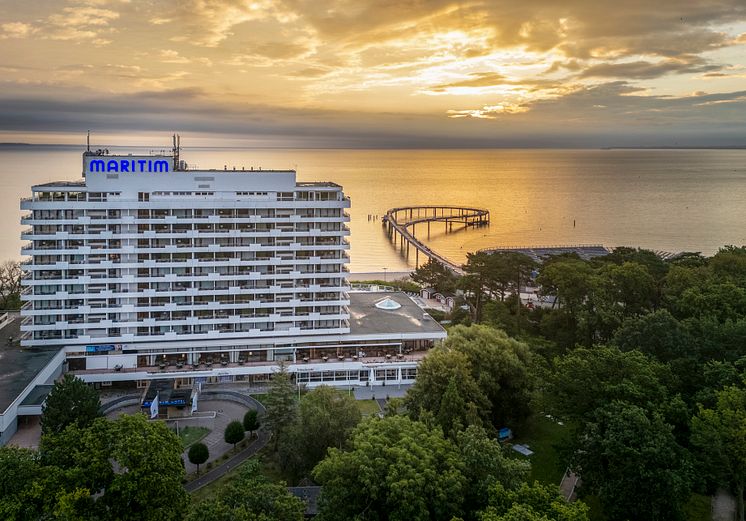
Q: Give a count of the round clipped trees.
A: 3